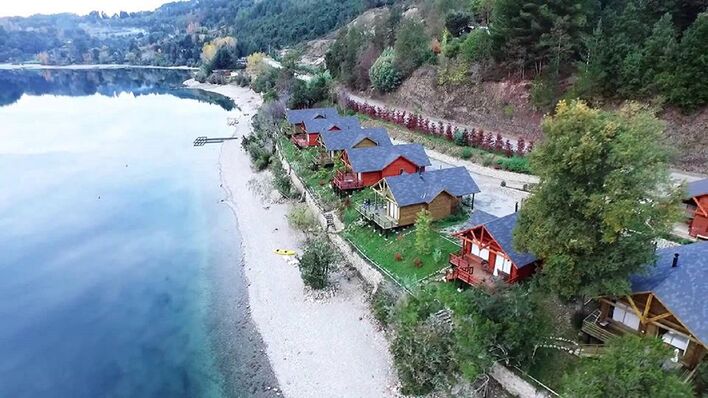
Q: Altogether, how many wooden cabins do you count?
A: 8